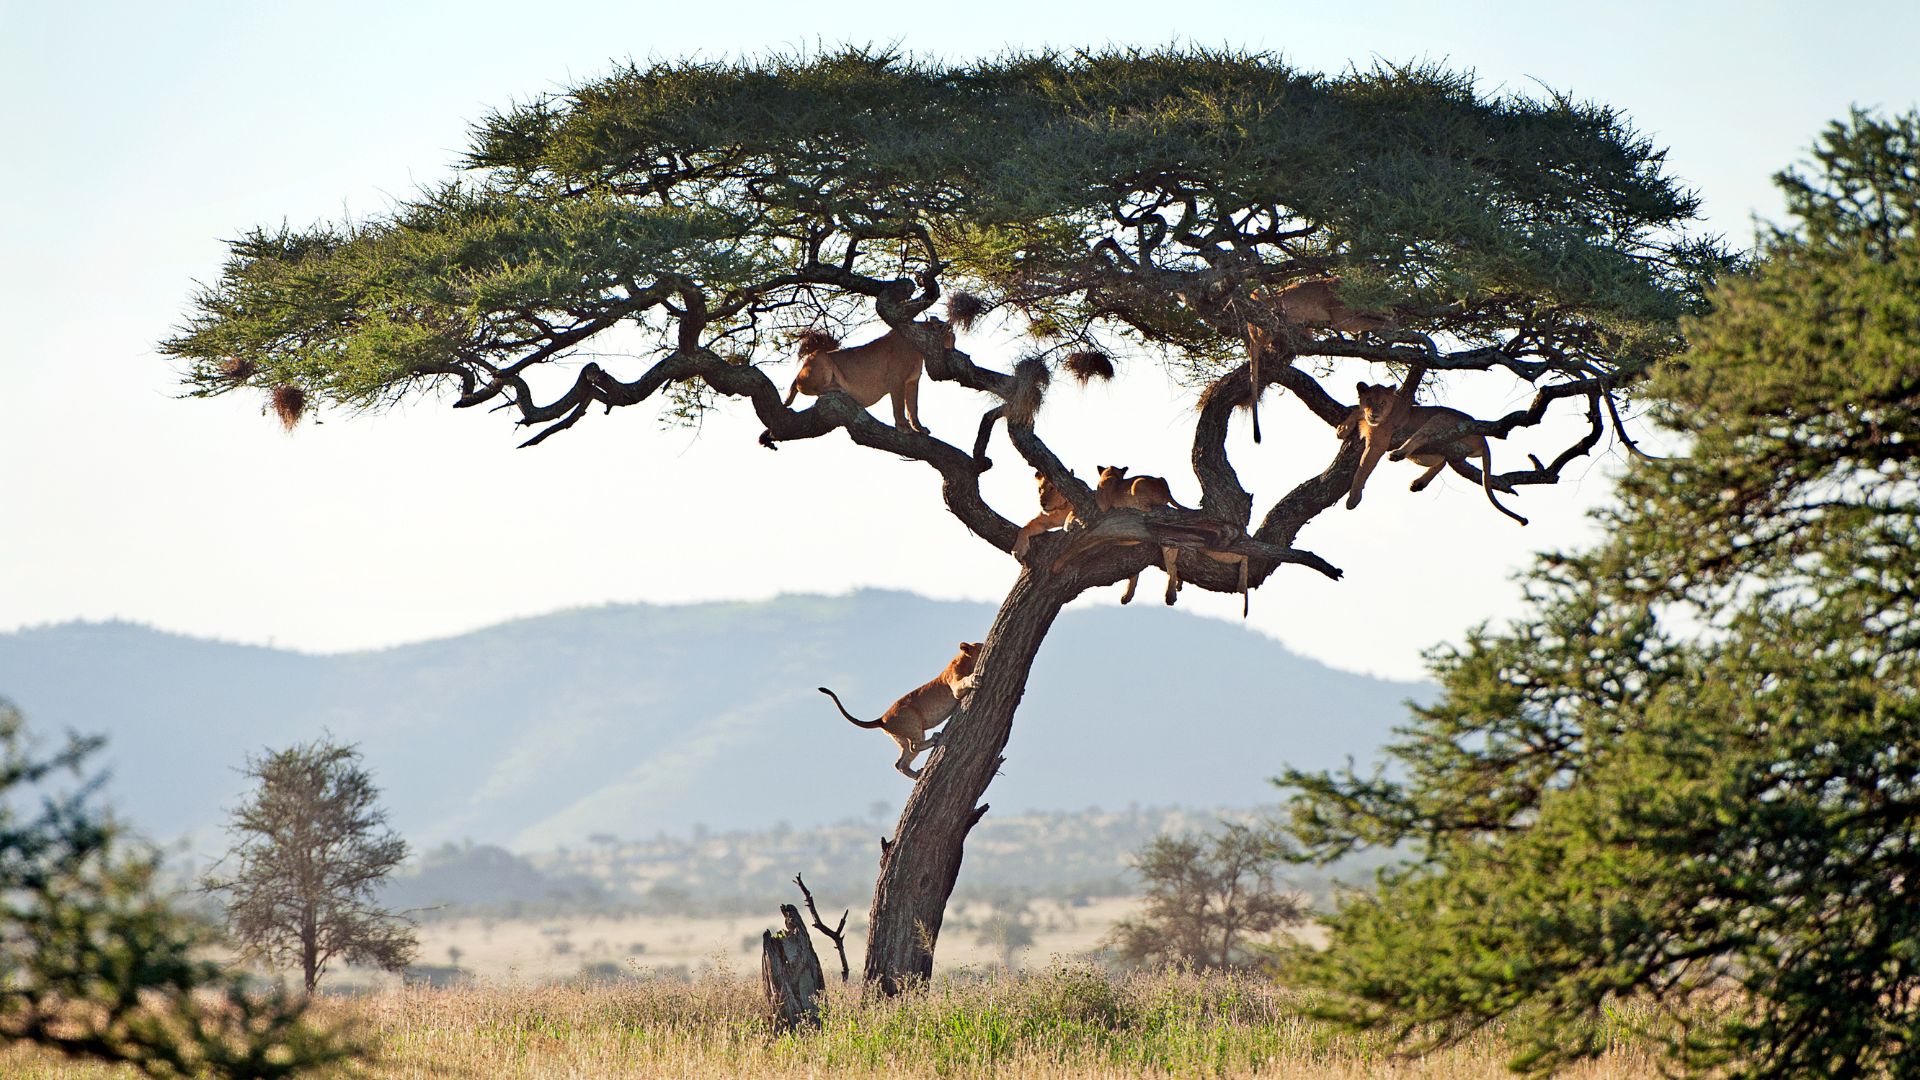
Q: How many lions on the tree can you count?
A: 7